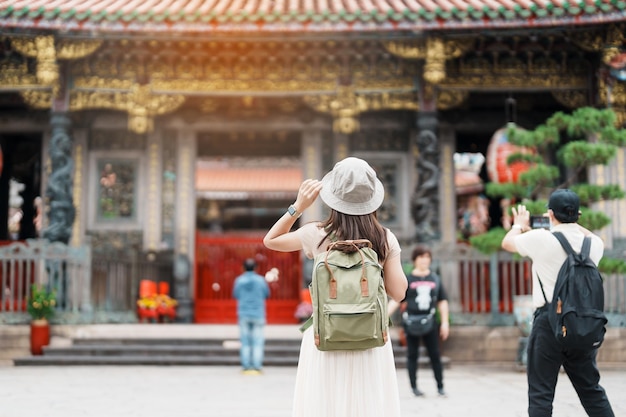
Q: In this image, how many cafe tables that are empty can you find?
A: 0